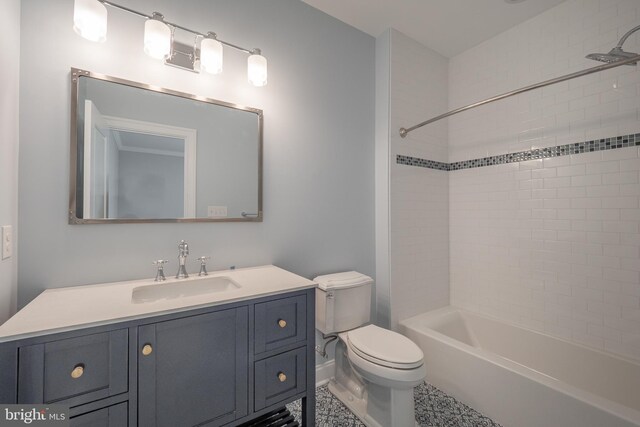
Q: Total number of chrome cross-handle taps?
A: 2